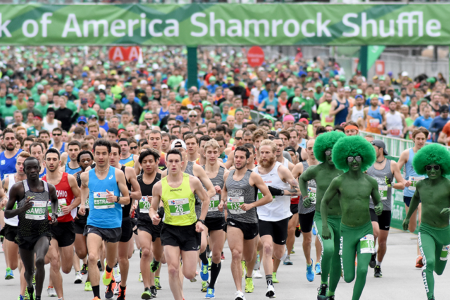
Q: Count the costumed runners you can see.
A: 3